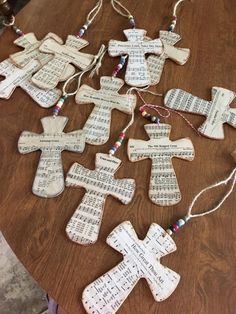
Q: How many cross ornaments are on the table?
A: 11